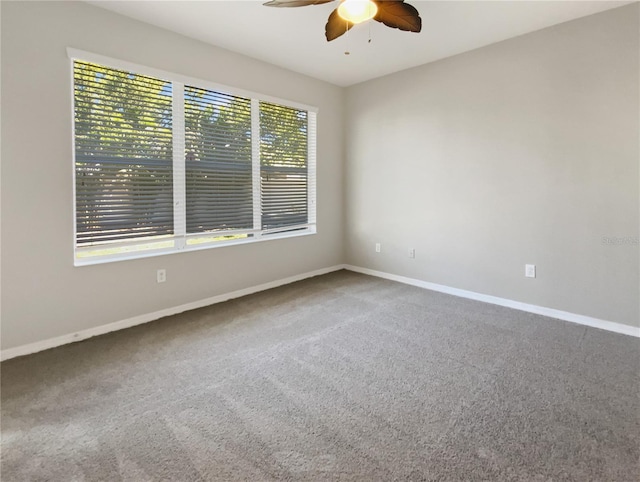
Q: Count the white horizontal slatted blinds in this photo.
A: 3